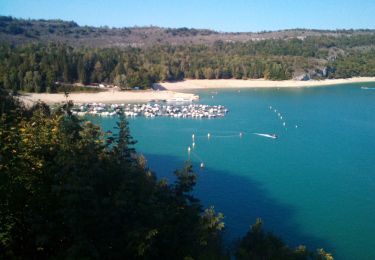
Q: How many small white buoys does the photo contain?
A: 12